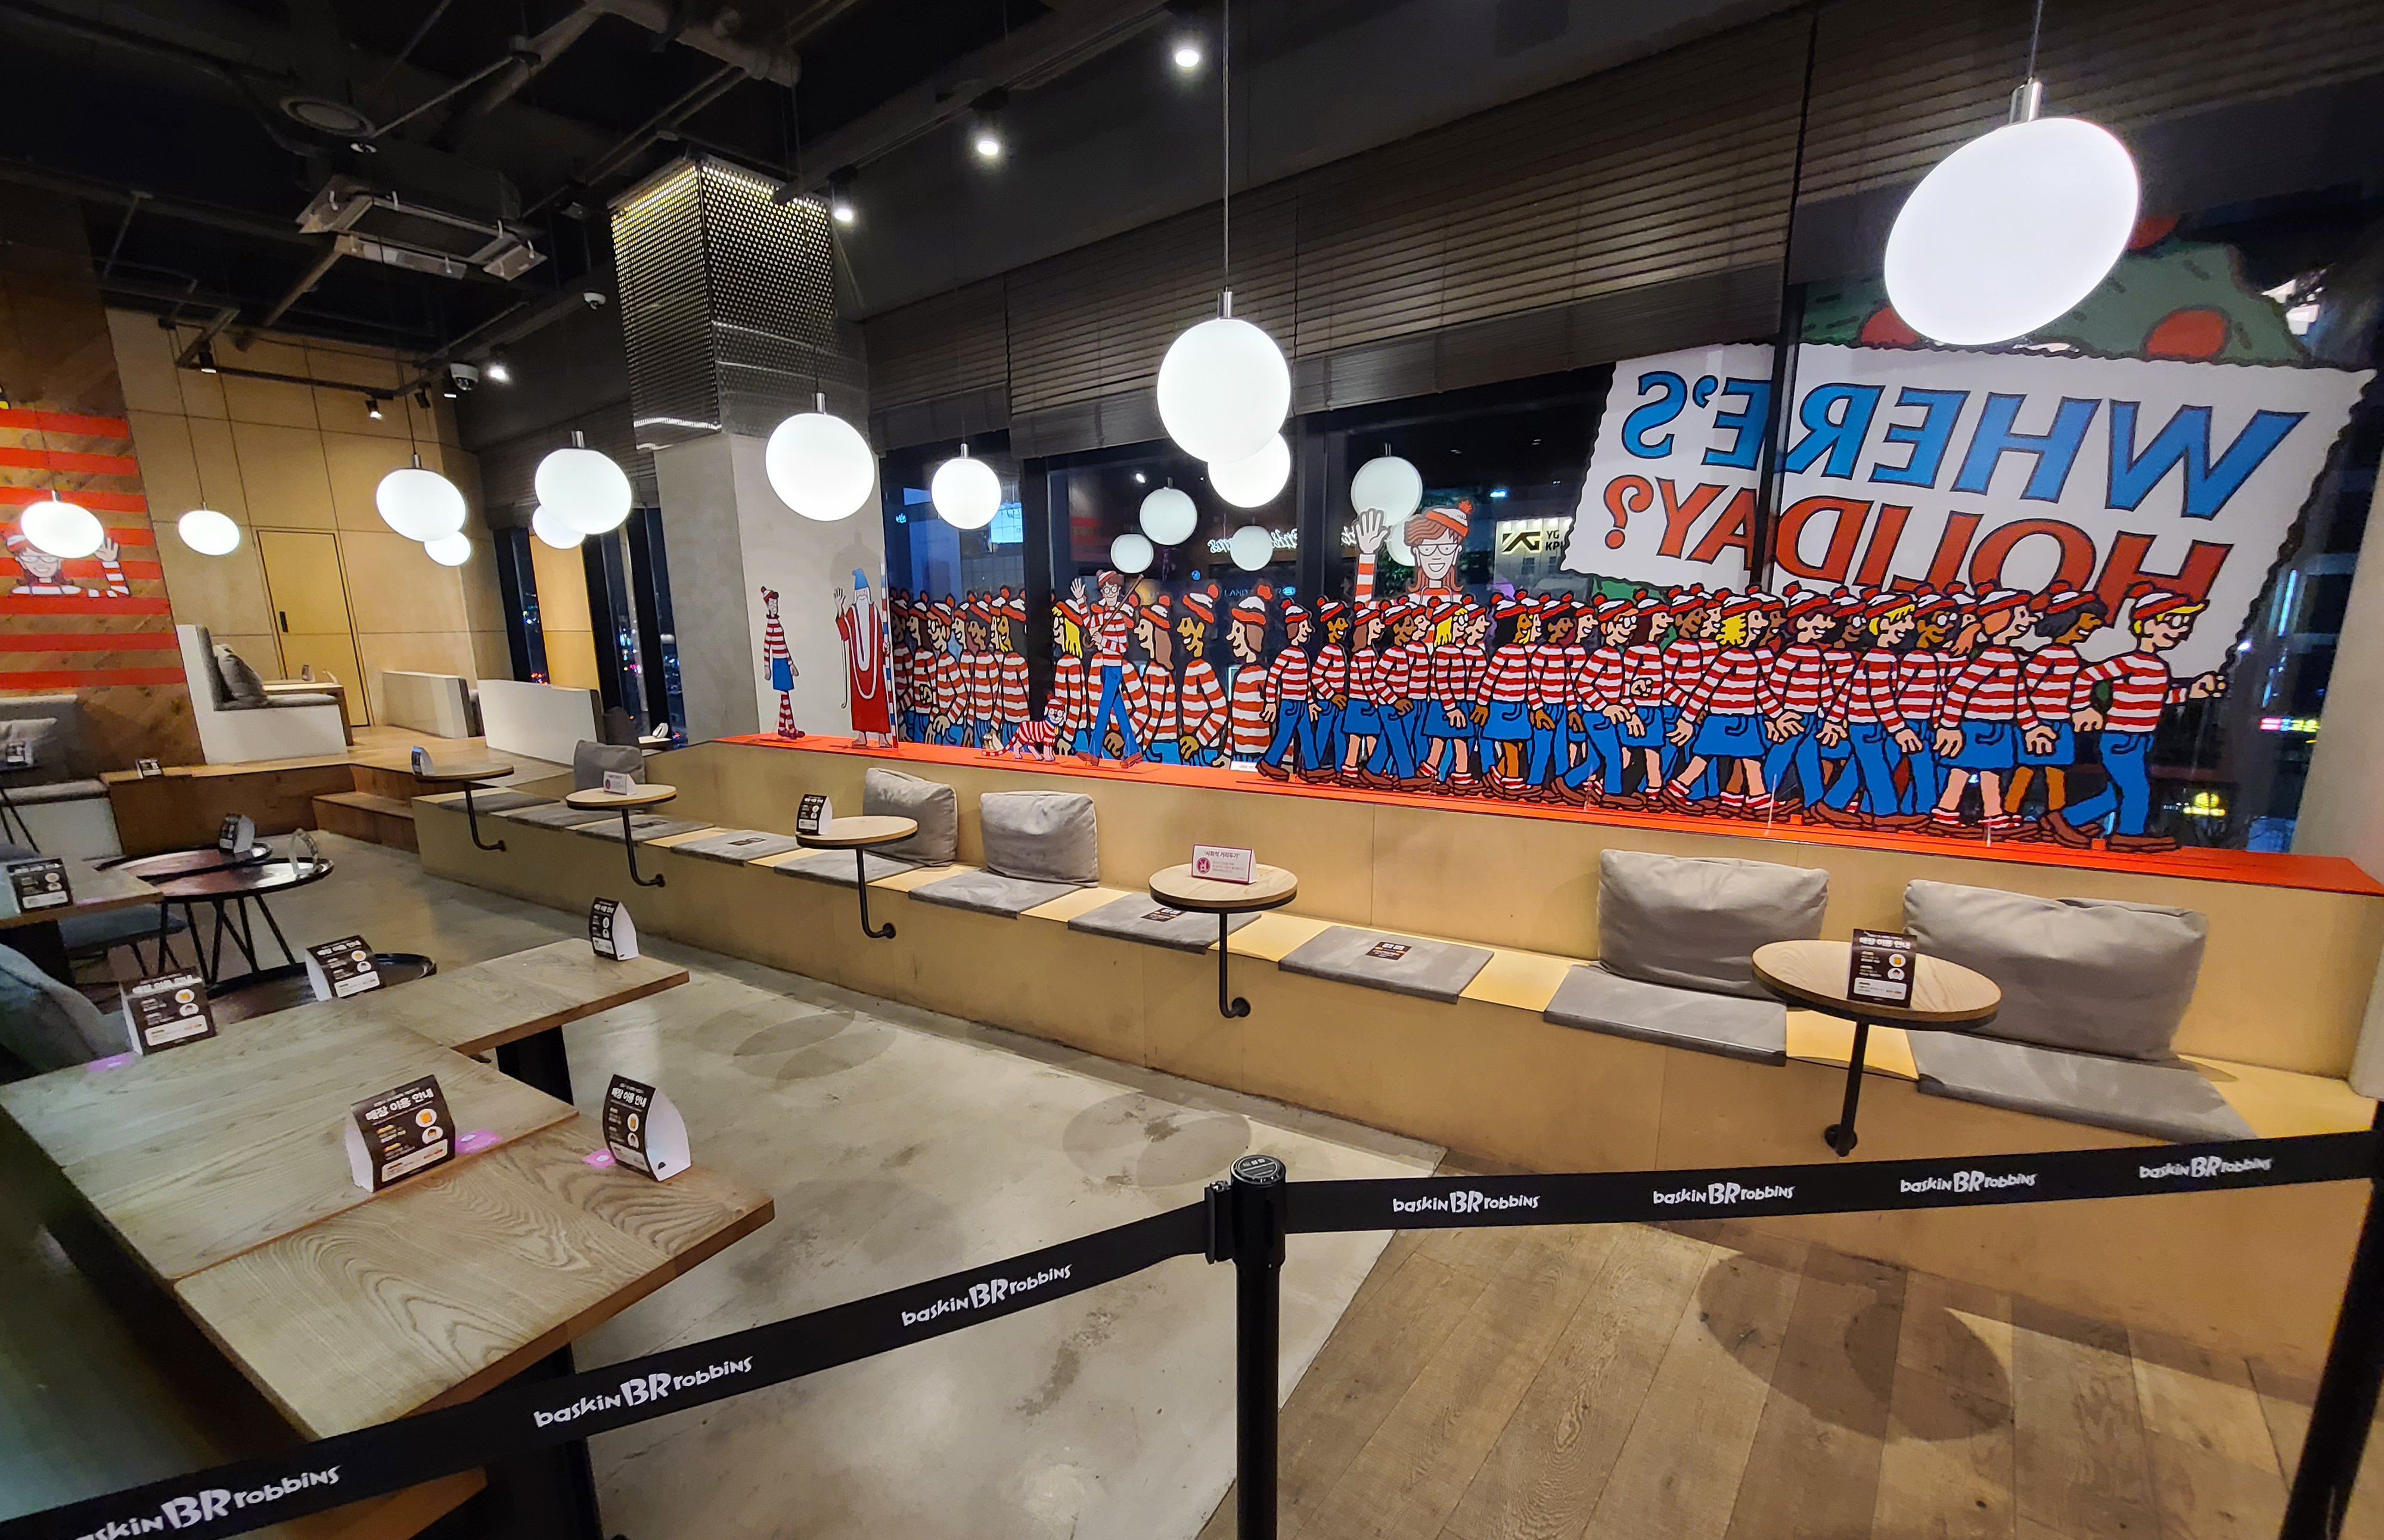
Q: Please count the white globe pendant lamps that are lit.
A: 11